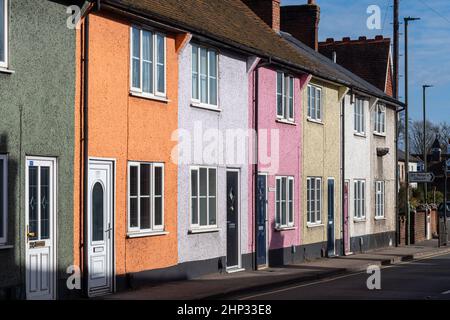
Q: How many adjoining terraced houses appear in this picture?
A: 7